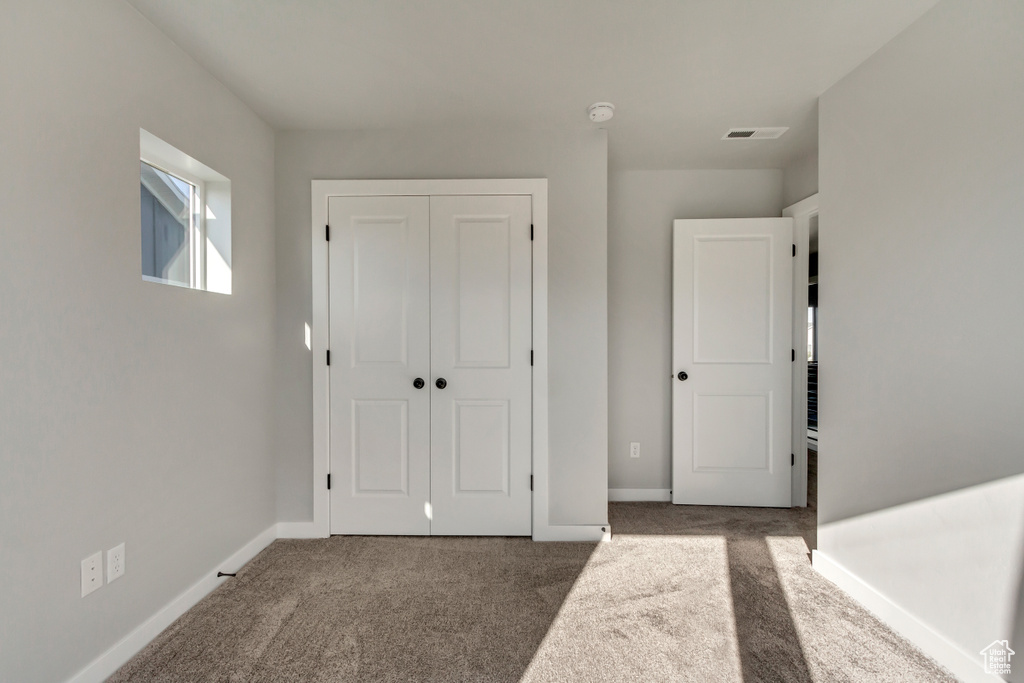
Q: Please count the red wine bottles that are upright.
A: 0